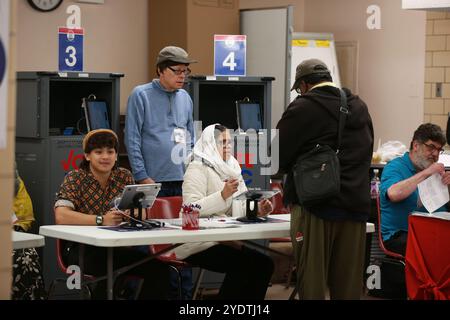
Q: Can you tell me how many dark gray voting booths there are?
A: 2